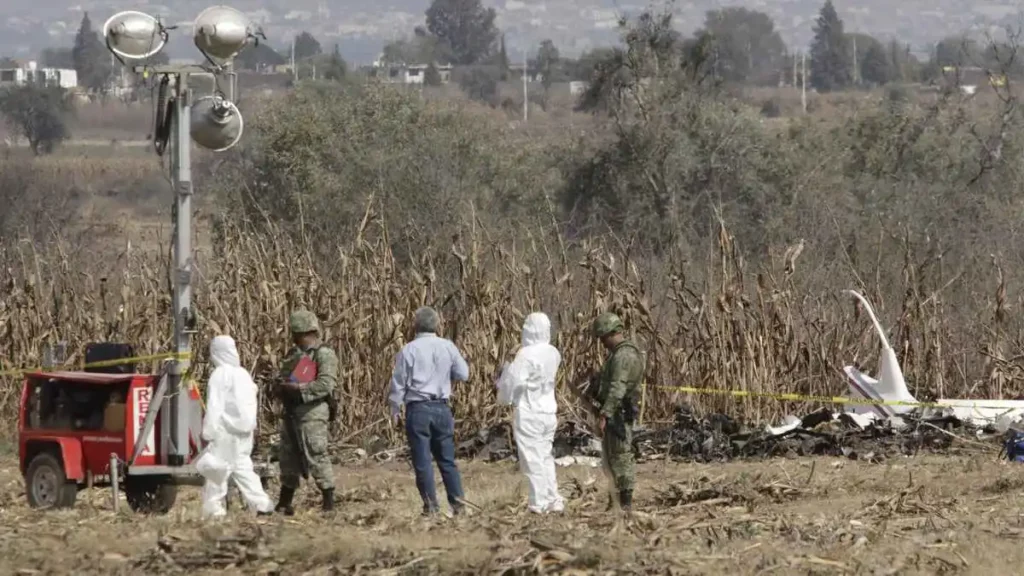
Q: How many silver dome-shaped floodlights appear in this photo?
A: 3